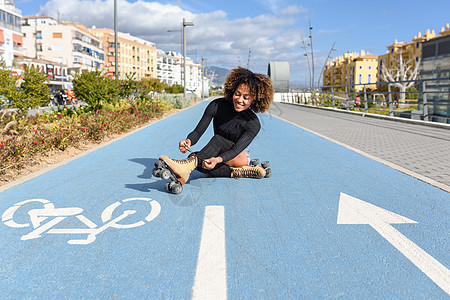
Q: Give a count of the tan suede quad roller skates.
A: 2